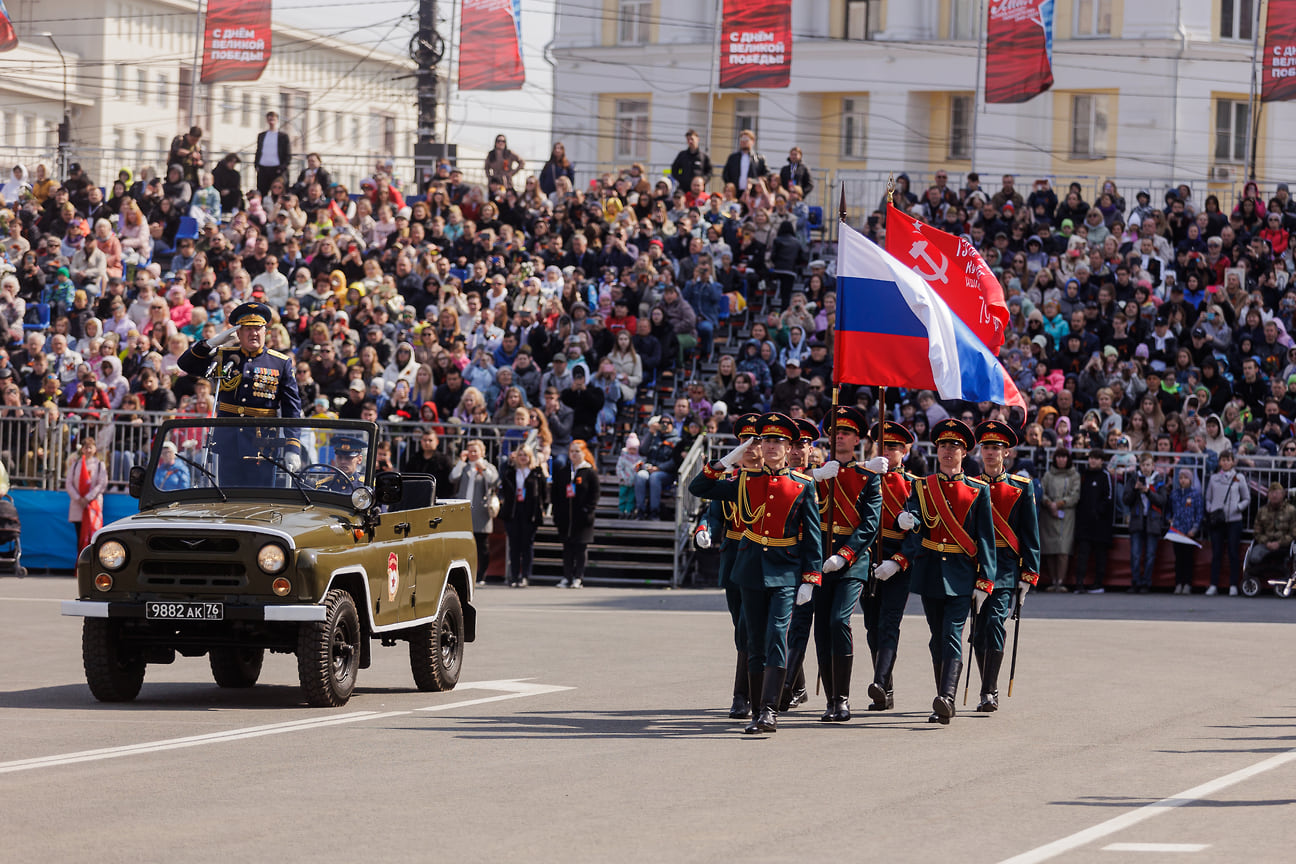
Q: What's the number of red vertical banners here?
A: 6